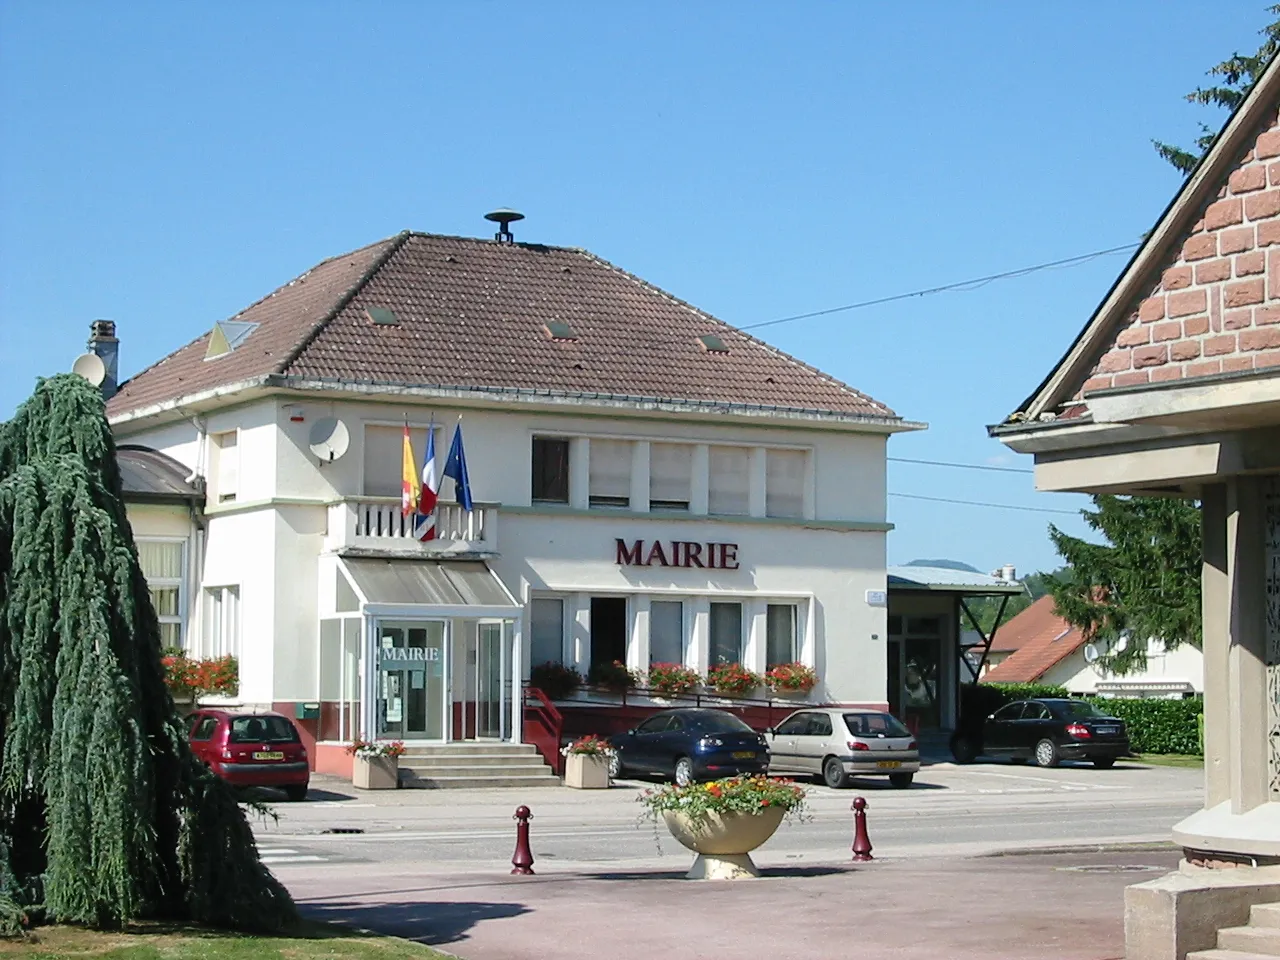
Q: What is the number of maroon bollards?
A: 2